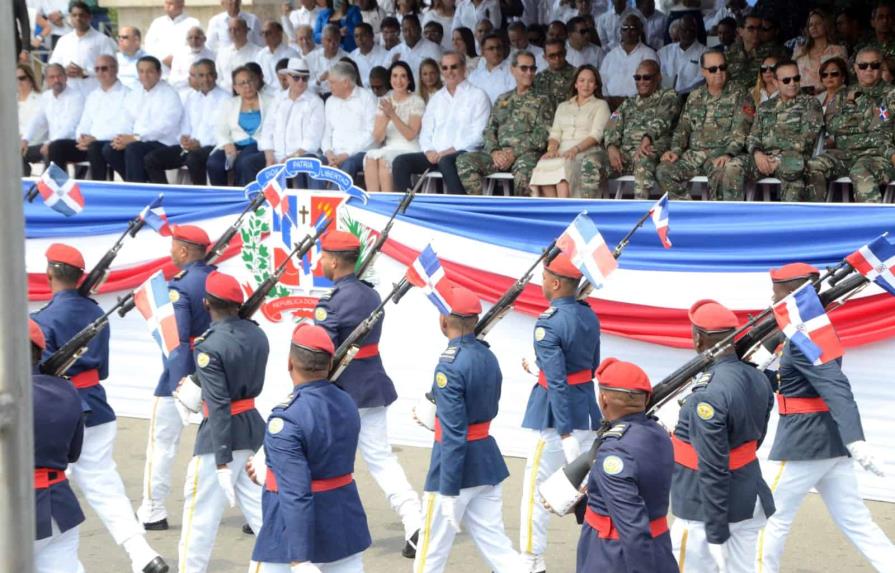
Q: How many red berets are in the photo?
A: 11